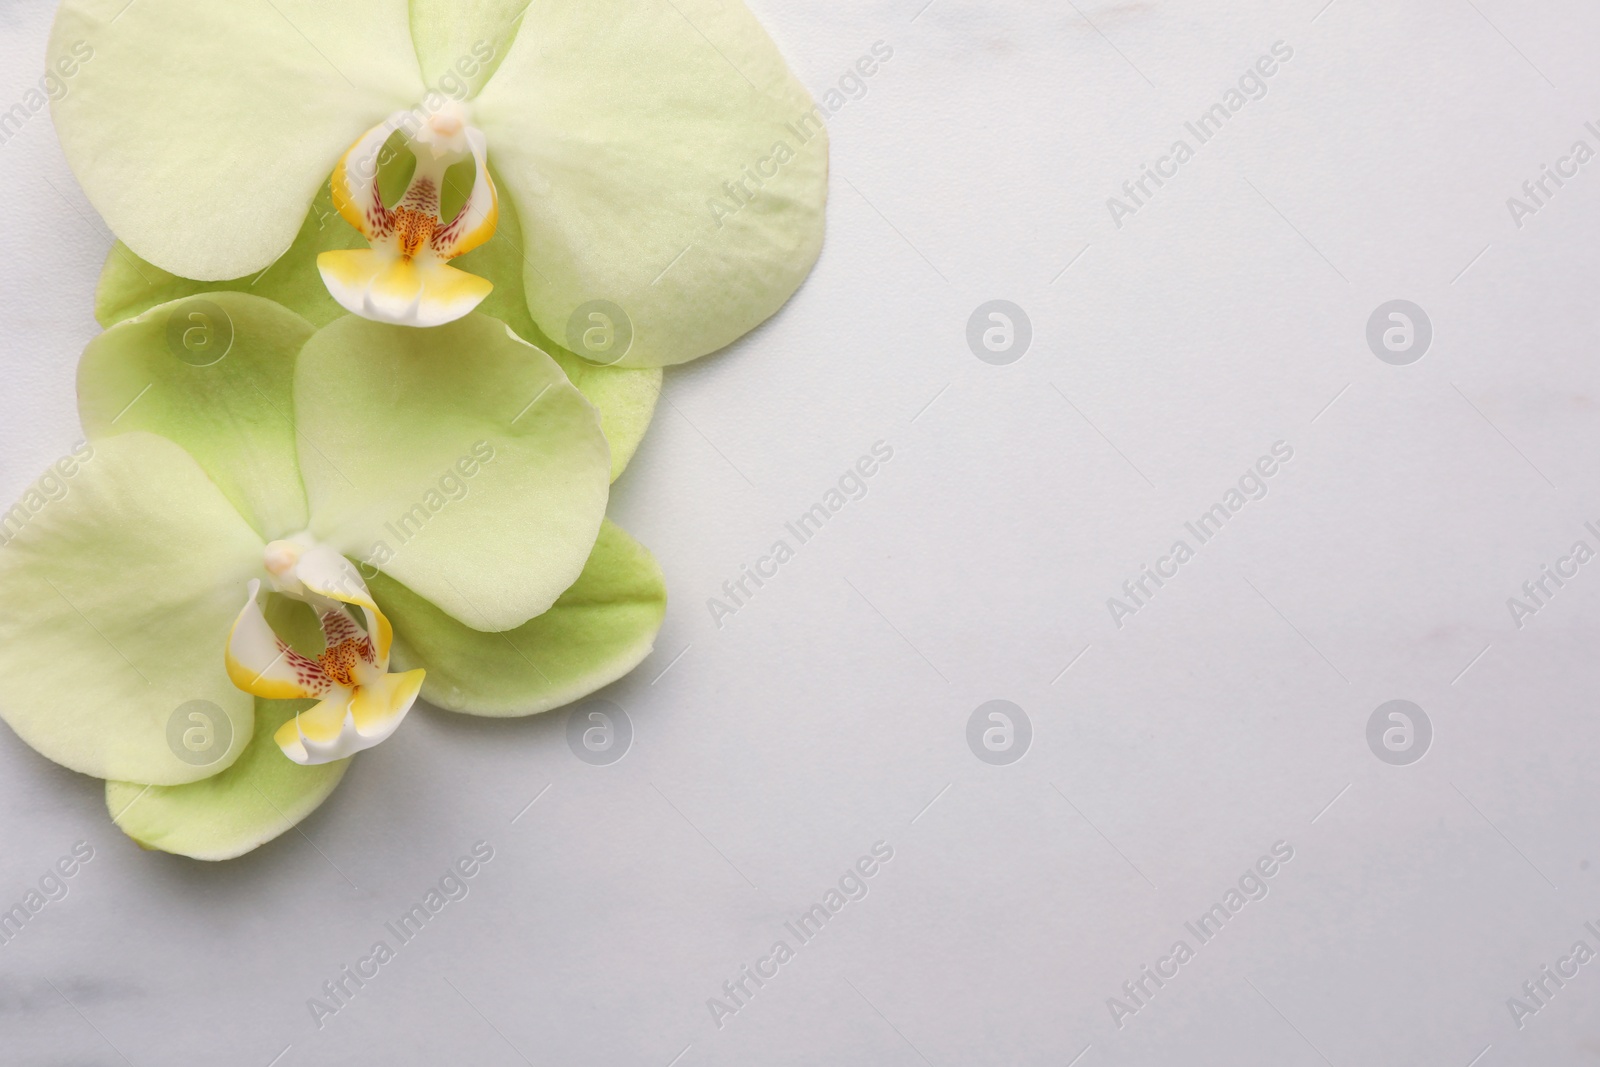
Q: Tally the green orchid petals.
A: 10